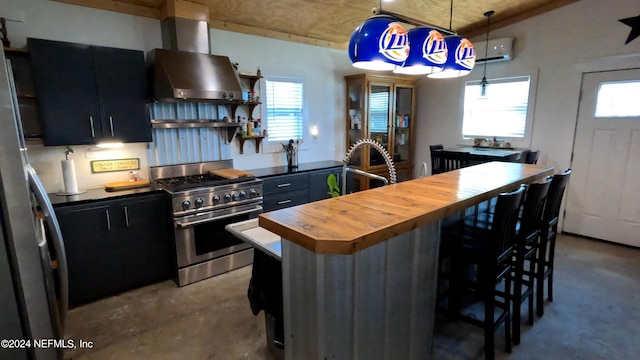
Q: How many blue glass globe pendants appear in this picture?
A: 3